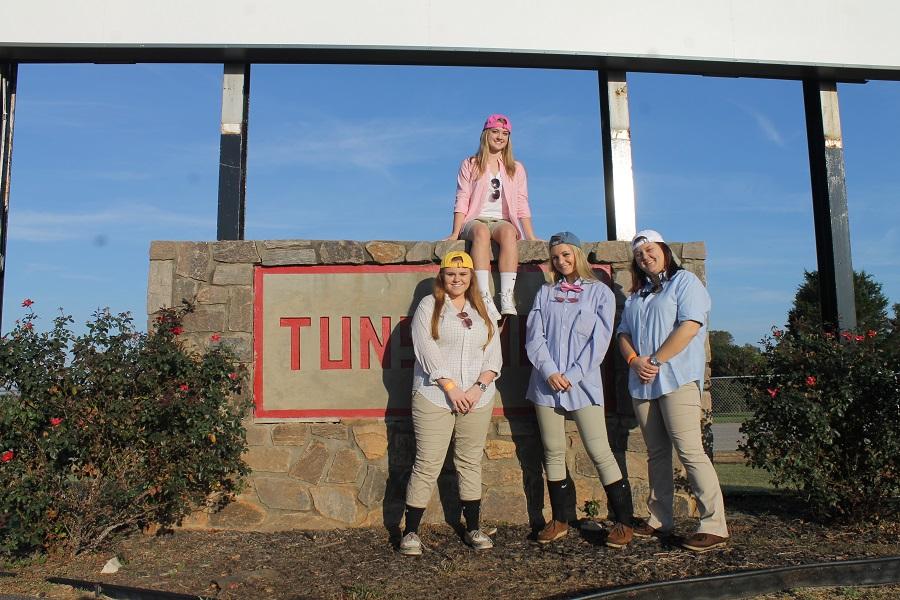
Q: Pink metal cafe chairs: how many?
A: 0